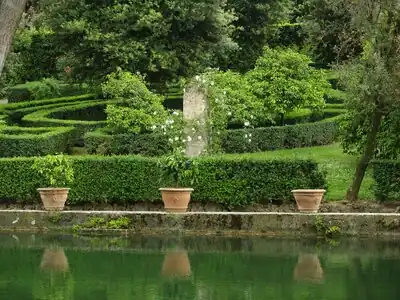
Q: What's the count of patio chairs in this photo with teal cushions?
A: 0